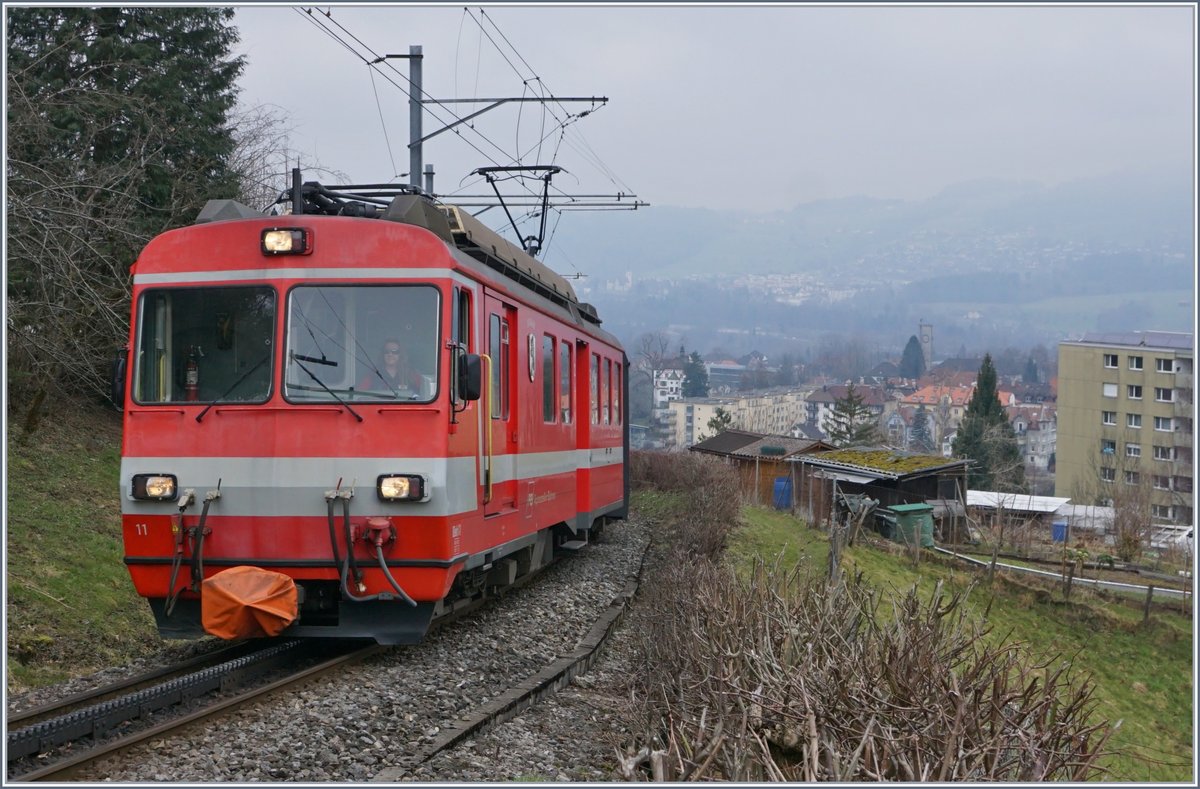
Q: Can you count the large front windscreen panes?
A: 2